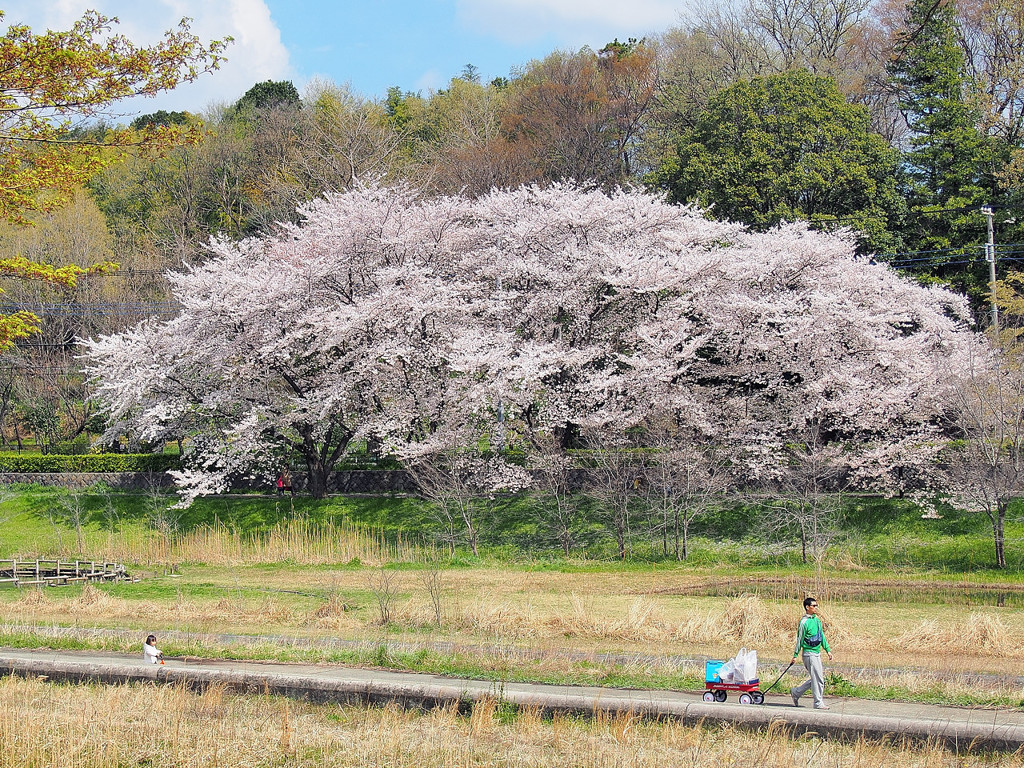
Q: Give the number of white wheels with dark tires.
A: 4